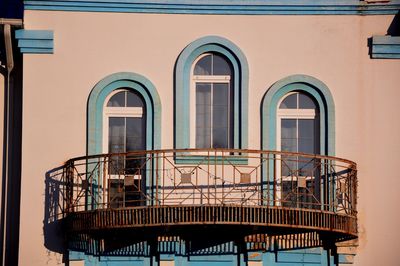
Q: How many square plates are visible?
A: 6